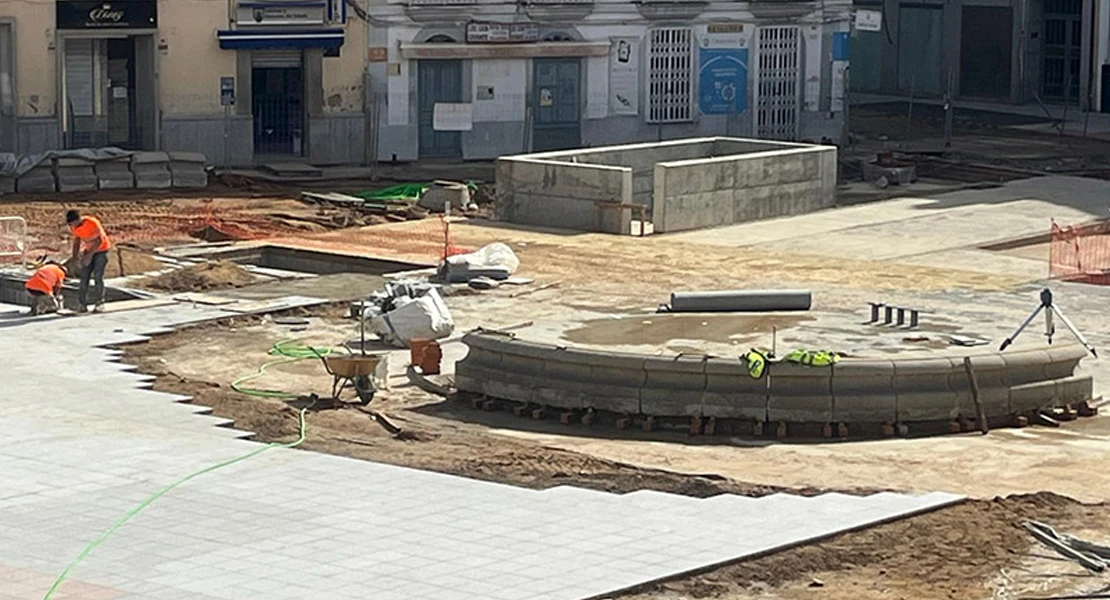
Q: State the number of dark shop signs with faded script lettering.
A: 1